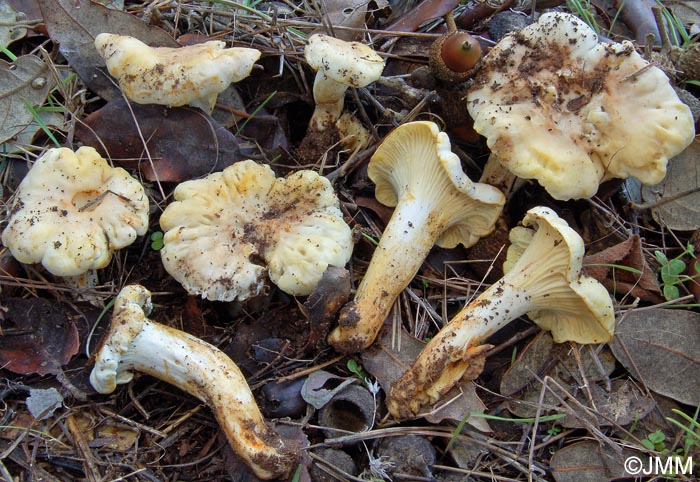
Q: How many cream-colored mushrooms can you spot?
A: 8